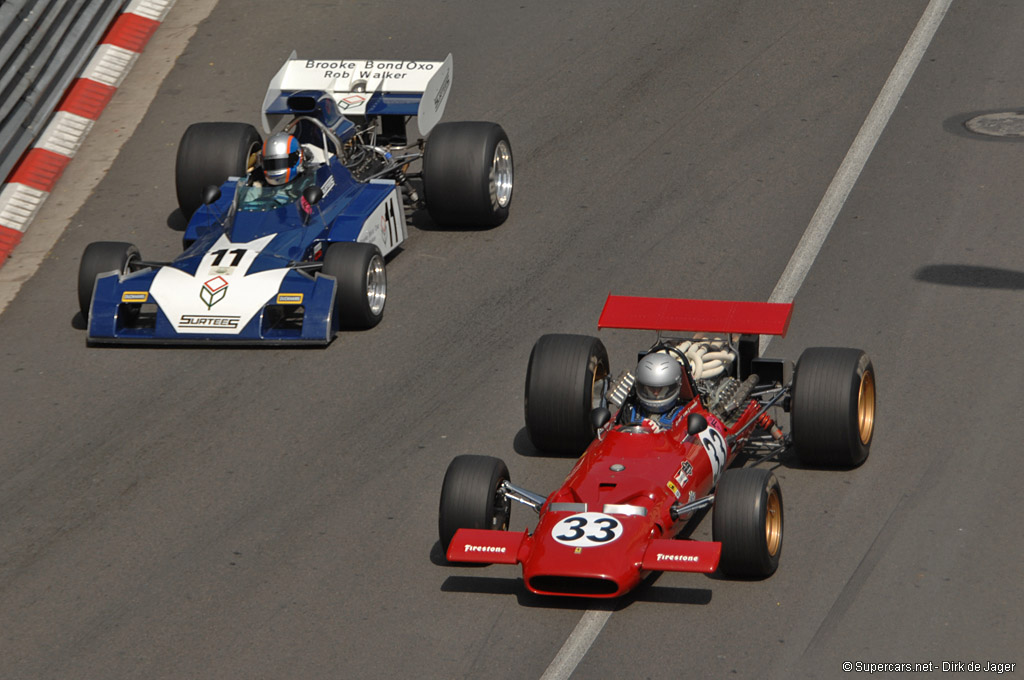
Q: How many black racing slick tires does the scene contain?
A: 8